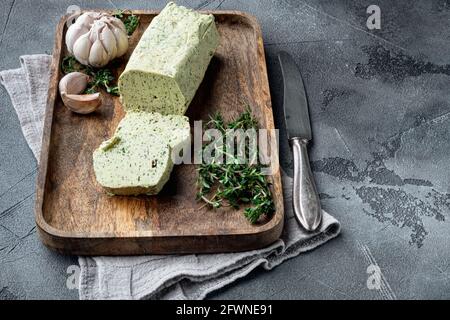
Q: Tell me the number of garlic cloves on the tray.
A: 2